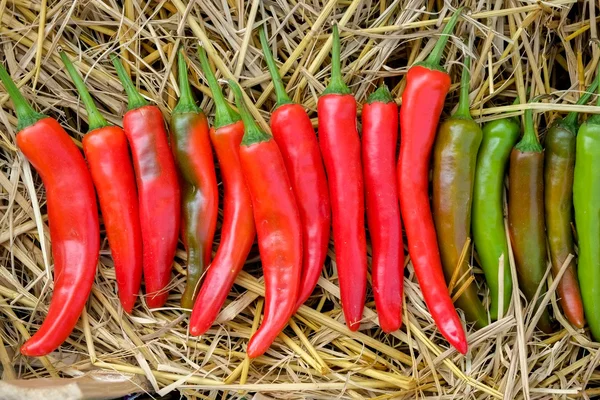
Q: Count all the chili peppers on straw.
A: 15